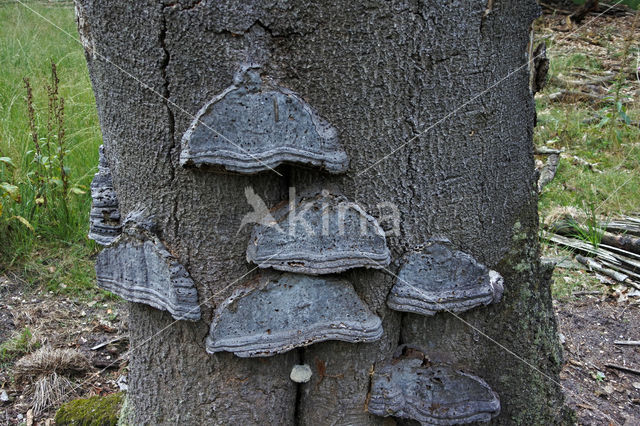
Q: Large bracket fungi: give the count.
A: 7